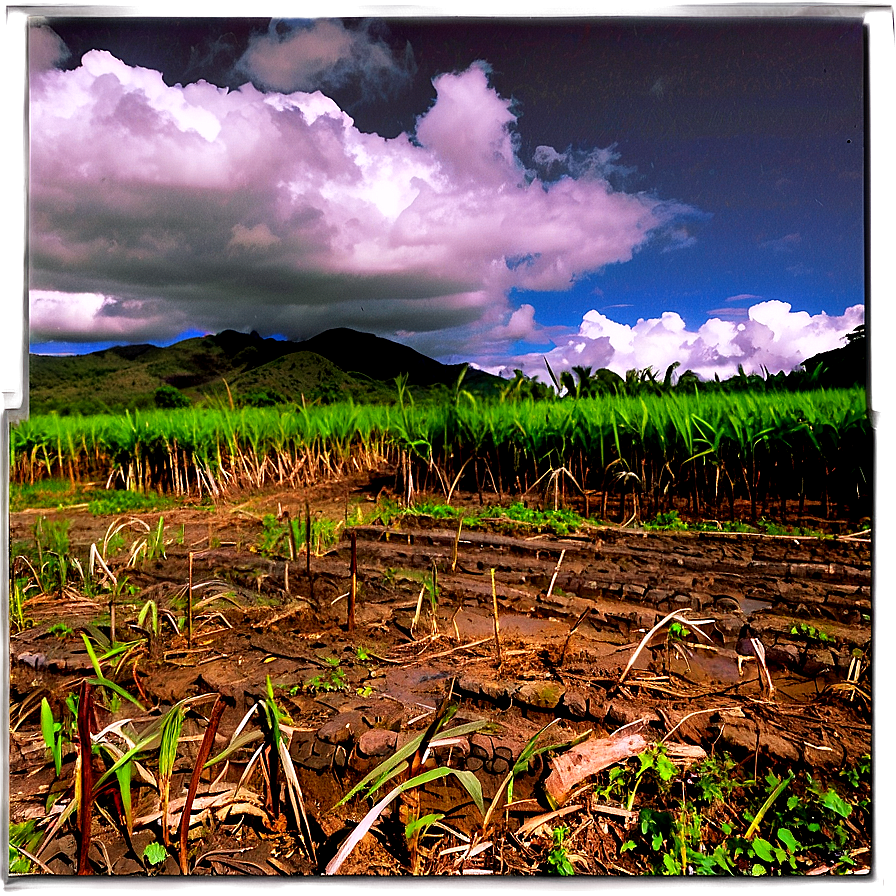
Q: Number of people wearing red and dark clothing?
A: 0